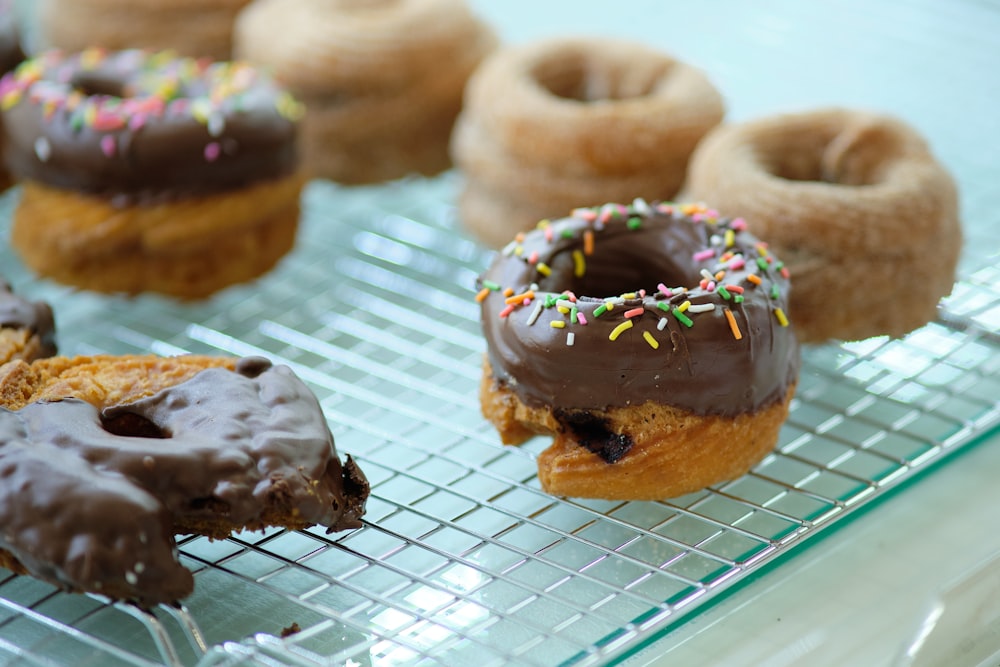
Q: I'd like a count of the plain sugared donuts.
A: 4